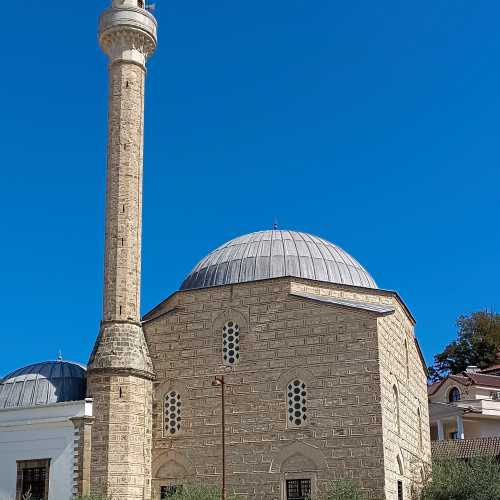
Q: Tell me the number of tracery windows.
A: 3